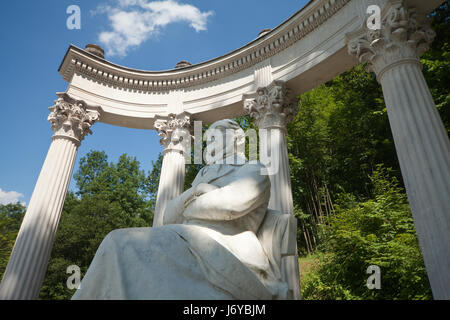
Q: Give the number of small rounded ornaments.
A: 3